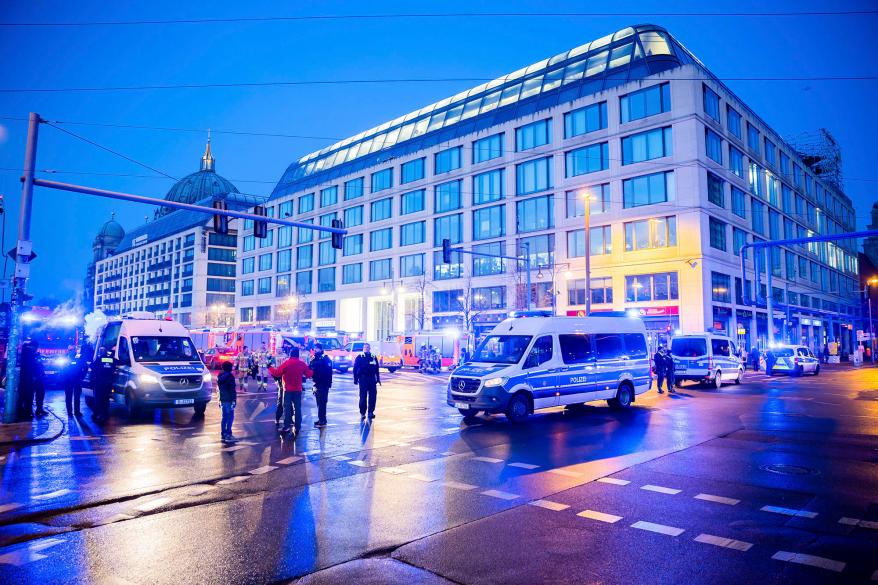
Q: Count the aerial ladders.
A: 0